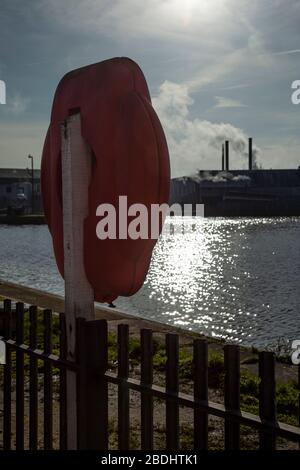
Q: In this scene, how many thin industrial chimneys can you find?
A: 3